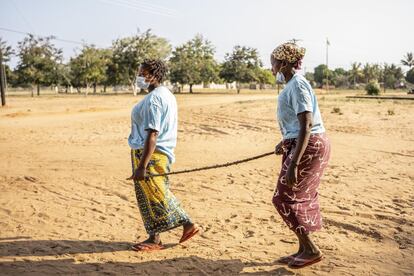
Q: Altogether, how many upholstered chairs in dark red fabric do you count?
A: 0